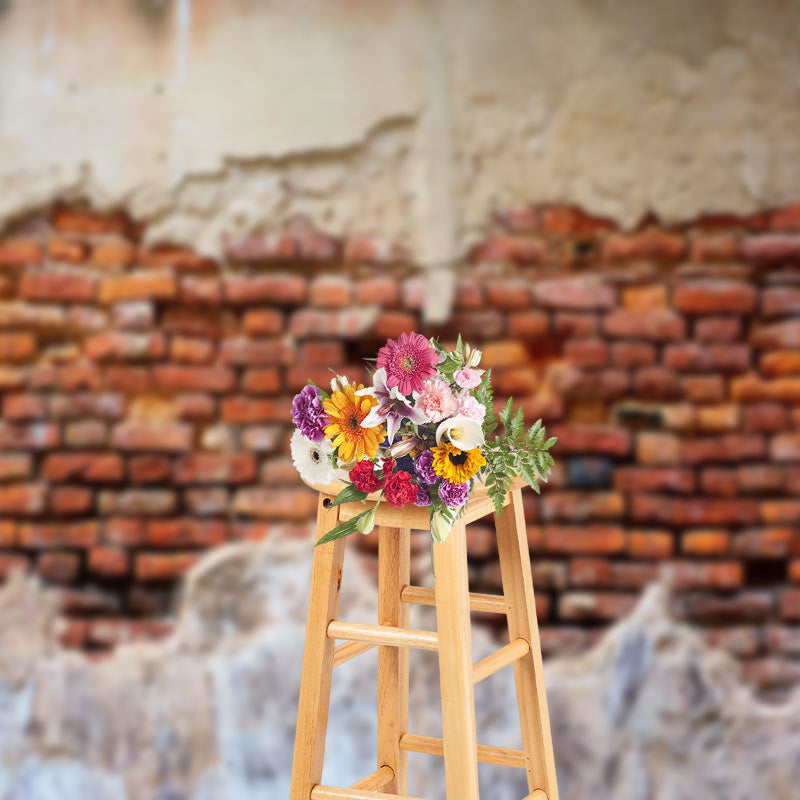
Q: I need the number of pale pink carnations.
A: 3